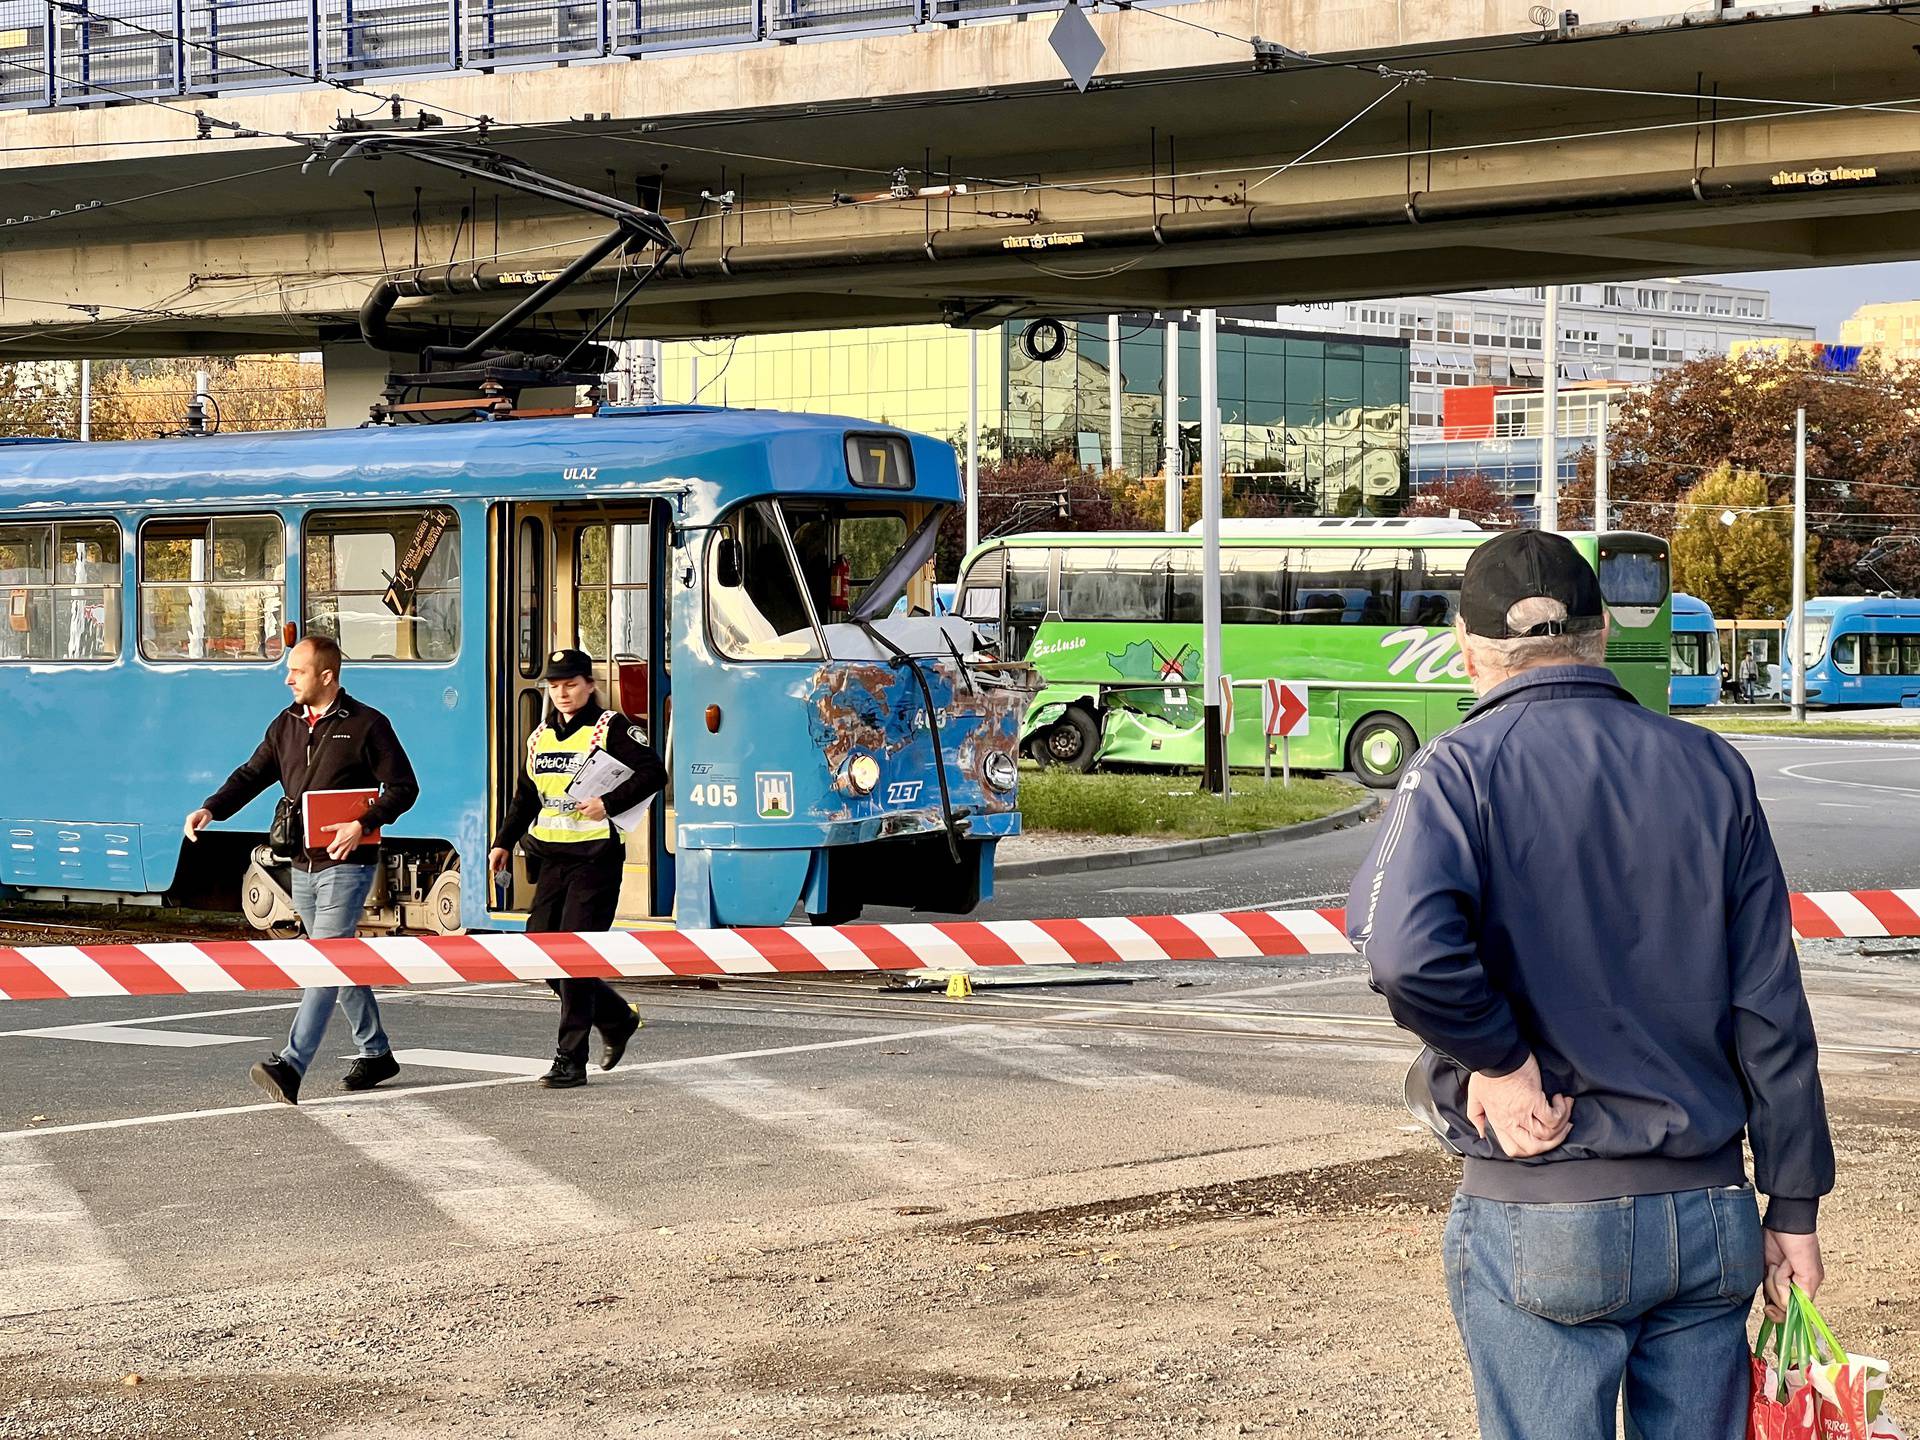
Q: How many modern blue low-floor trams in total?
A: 2